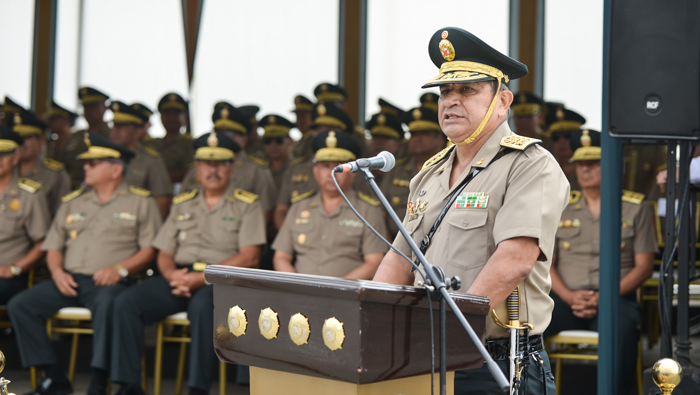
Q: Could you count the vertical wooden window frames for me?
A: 4